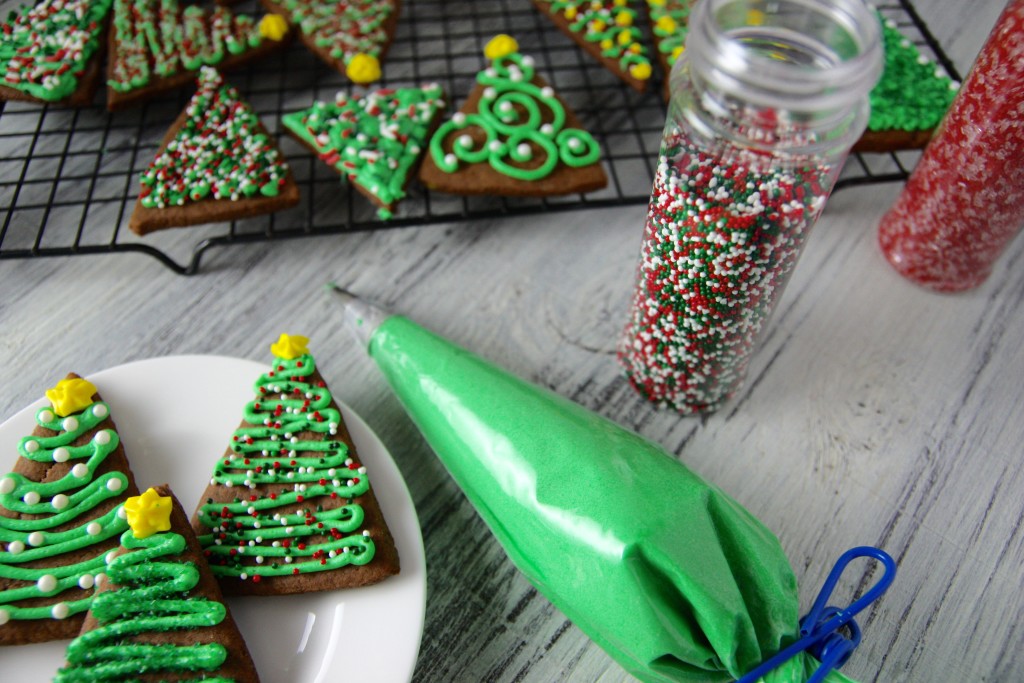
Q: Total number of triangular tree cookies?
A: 12